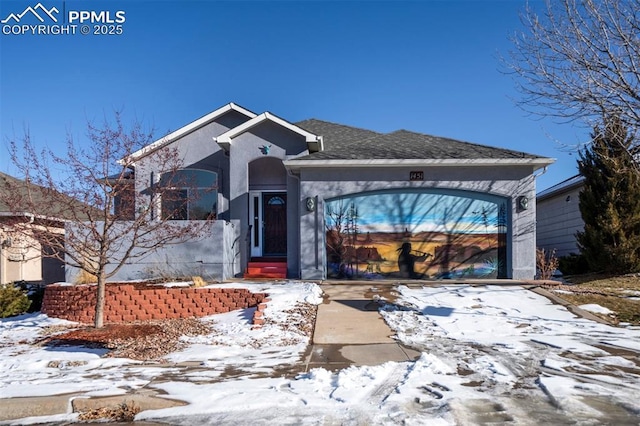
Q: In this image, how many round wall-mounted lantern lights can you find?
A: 2